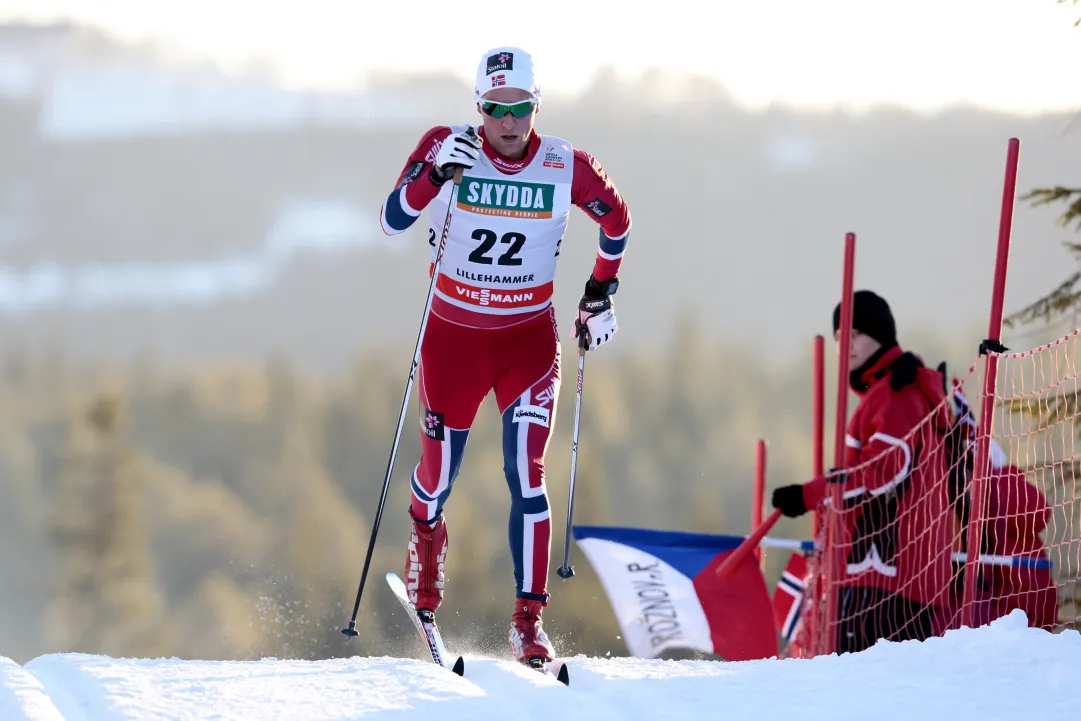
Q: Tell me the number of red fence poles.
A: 4